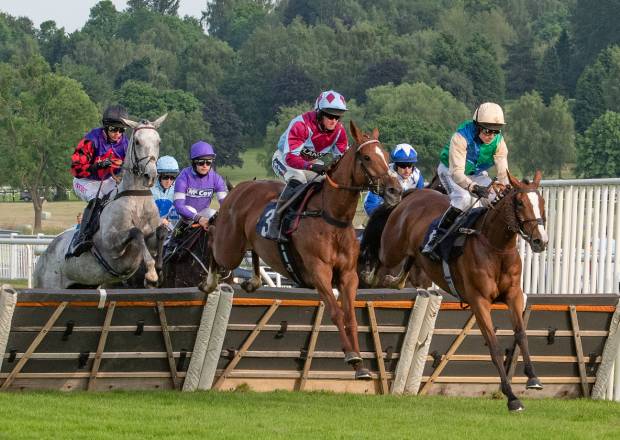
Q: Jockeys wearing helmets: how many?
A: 6